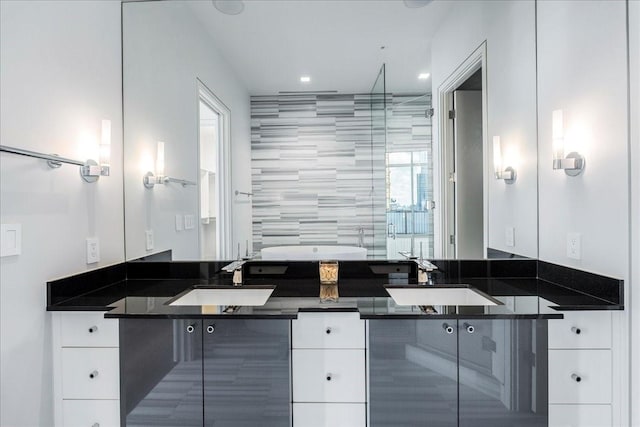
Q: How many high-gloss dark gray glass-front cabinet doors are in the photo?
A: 4